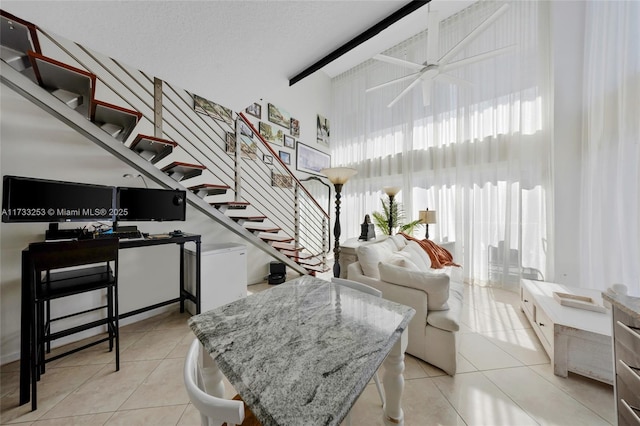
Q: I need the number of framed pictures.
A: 14